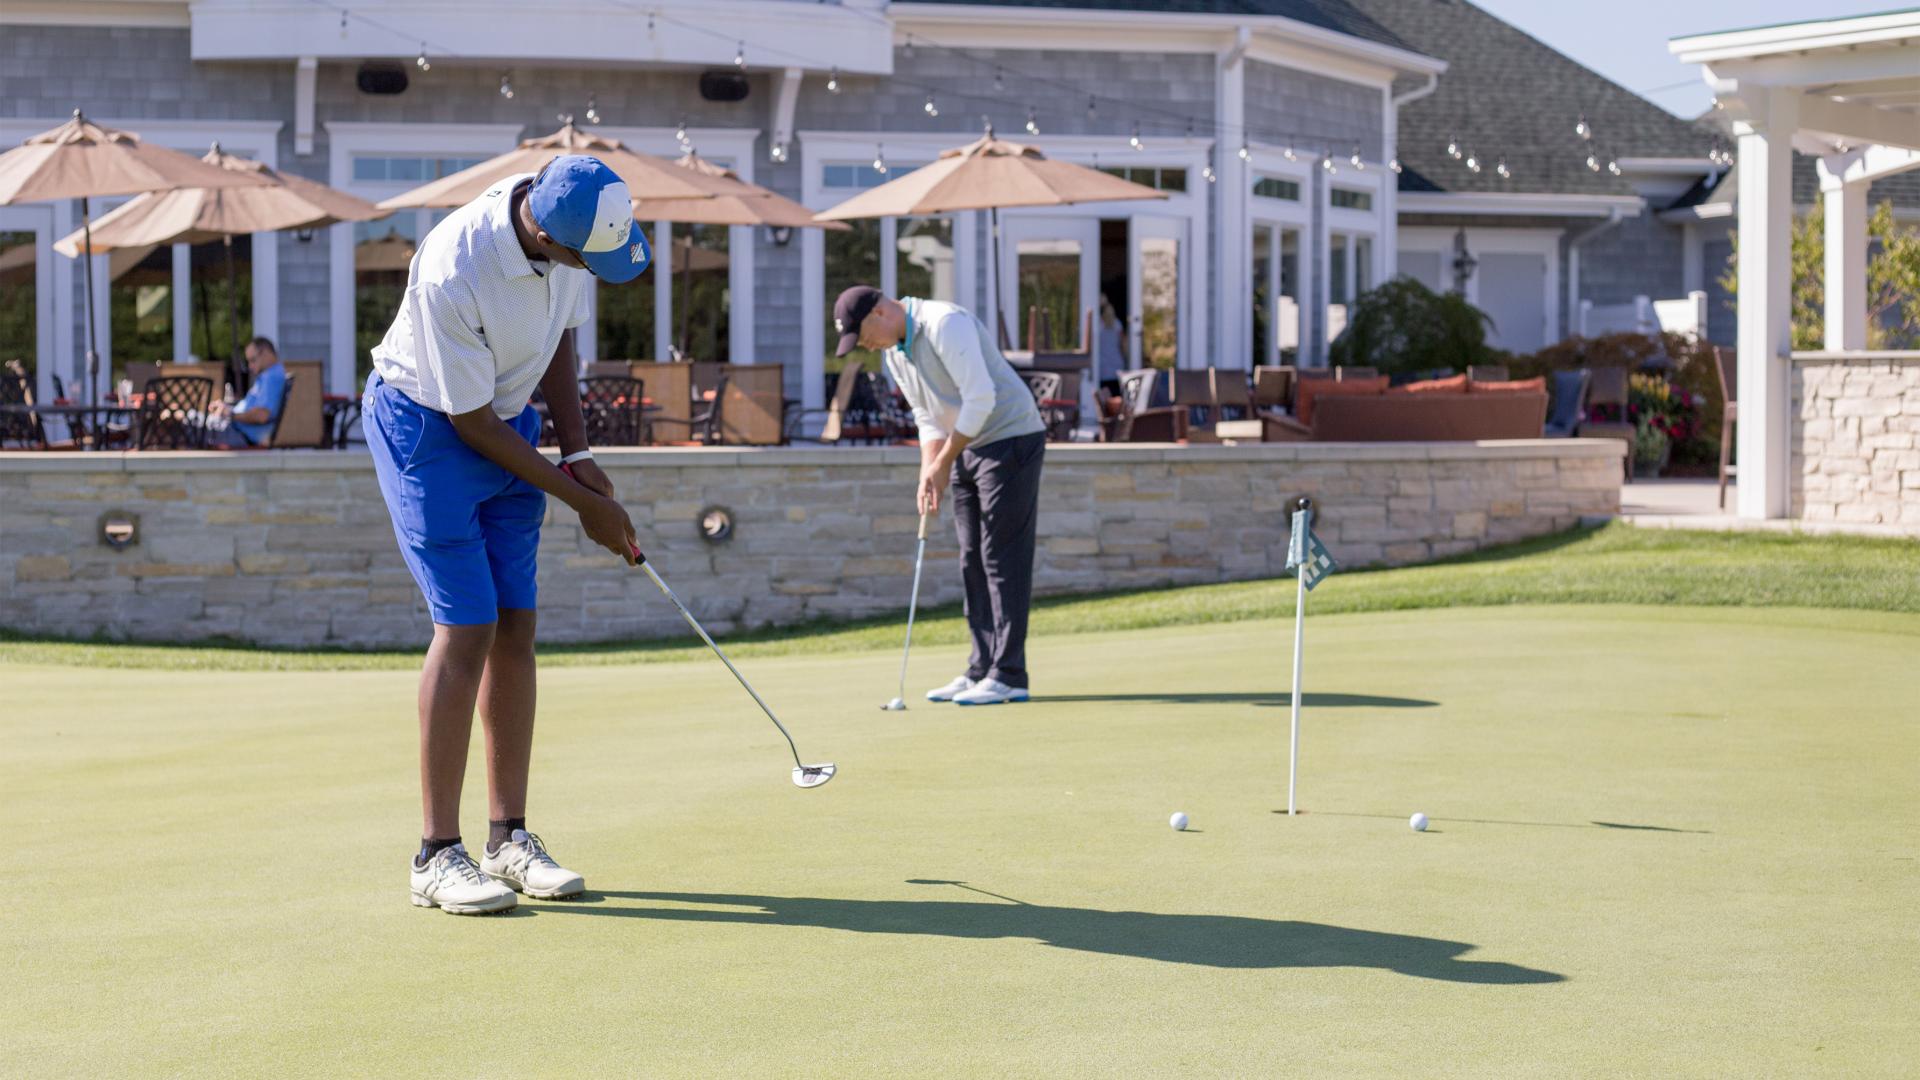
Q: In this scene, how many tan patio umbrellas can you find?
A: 5